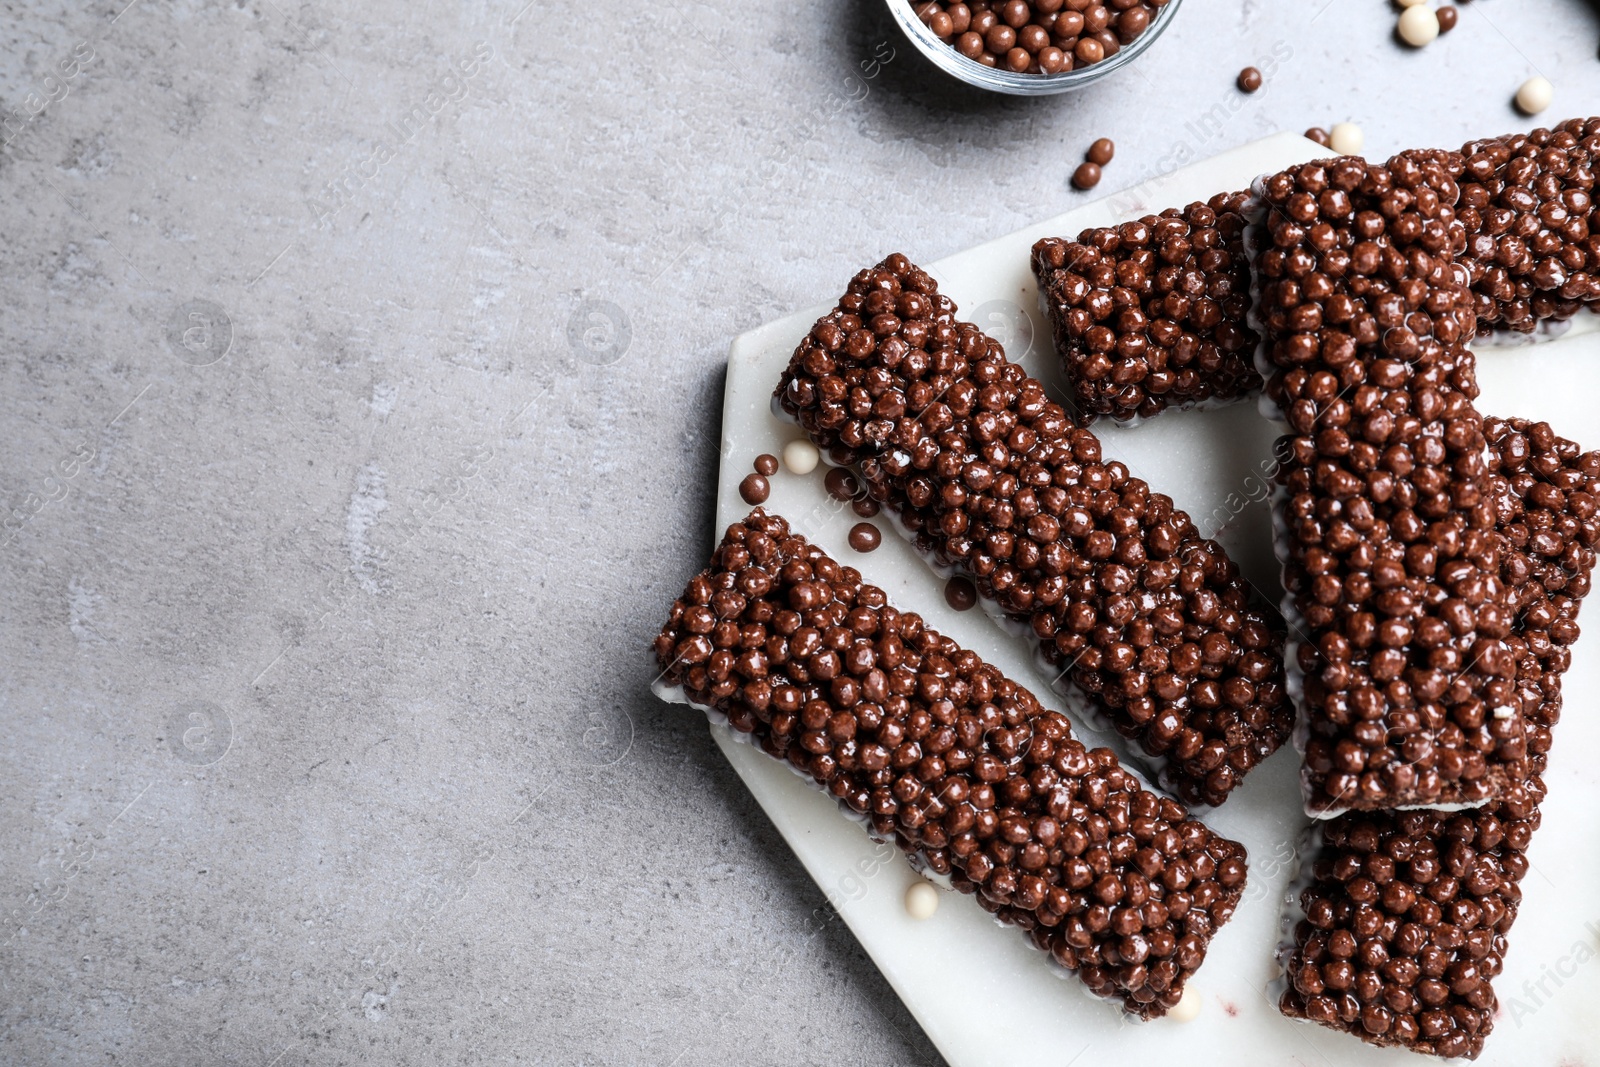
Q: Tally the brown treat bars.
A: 5